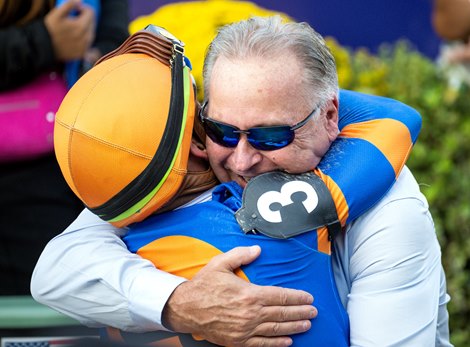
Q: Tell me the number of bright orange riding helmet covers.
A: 1